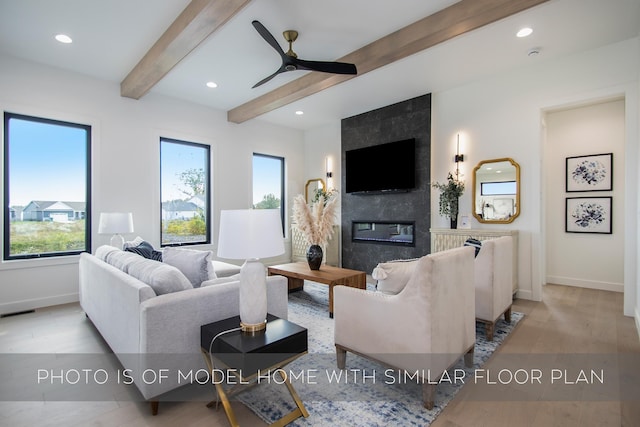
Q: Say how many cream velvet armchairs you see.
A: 2